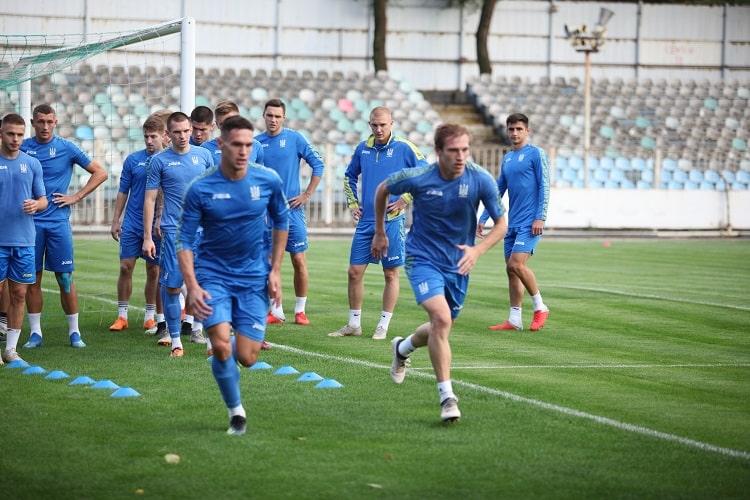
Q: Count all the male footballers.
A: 12